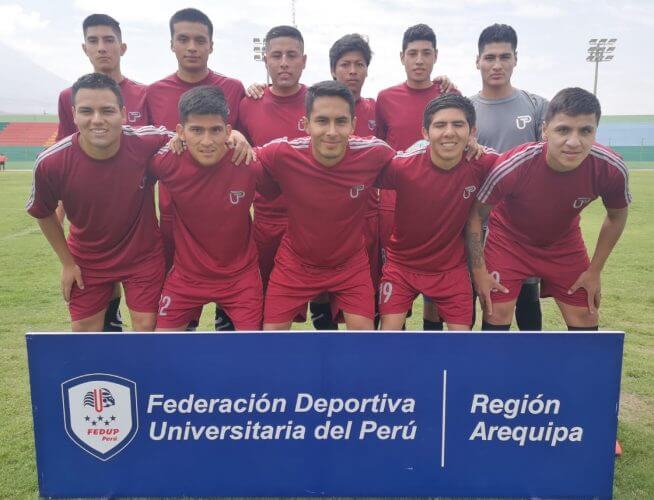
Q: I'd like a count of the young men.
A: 11